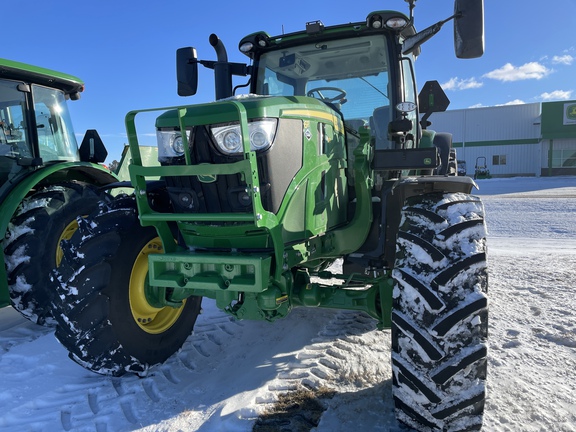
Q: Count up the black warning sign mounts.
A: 2